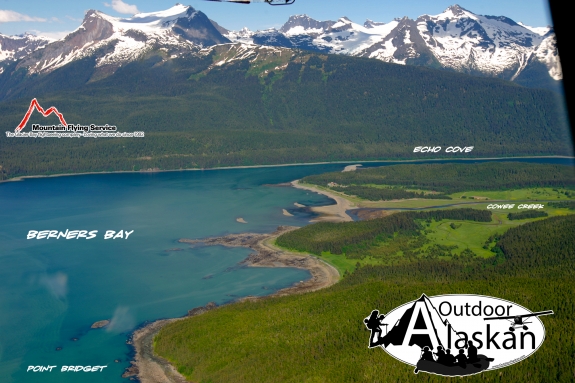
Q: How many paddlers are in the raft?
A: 5